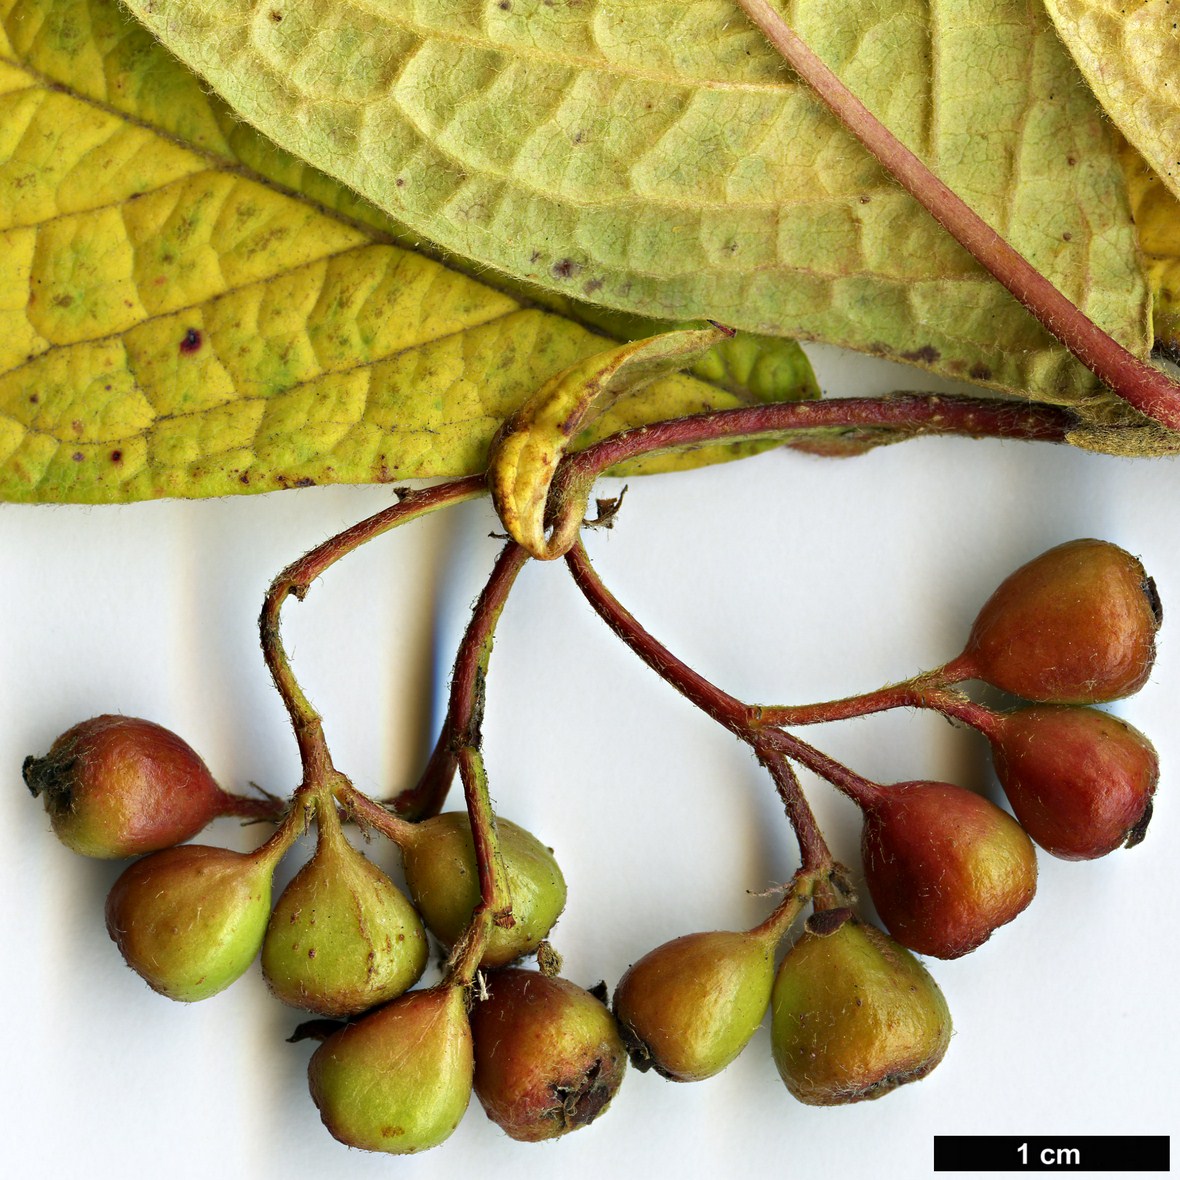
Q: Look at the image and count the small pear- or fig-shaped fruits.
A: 11